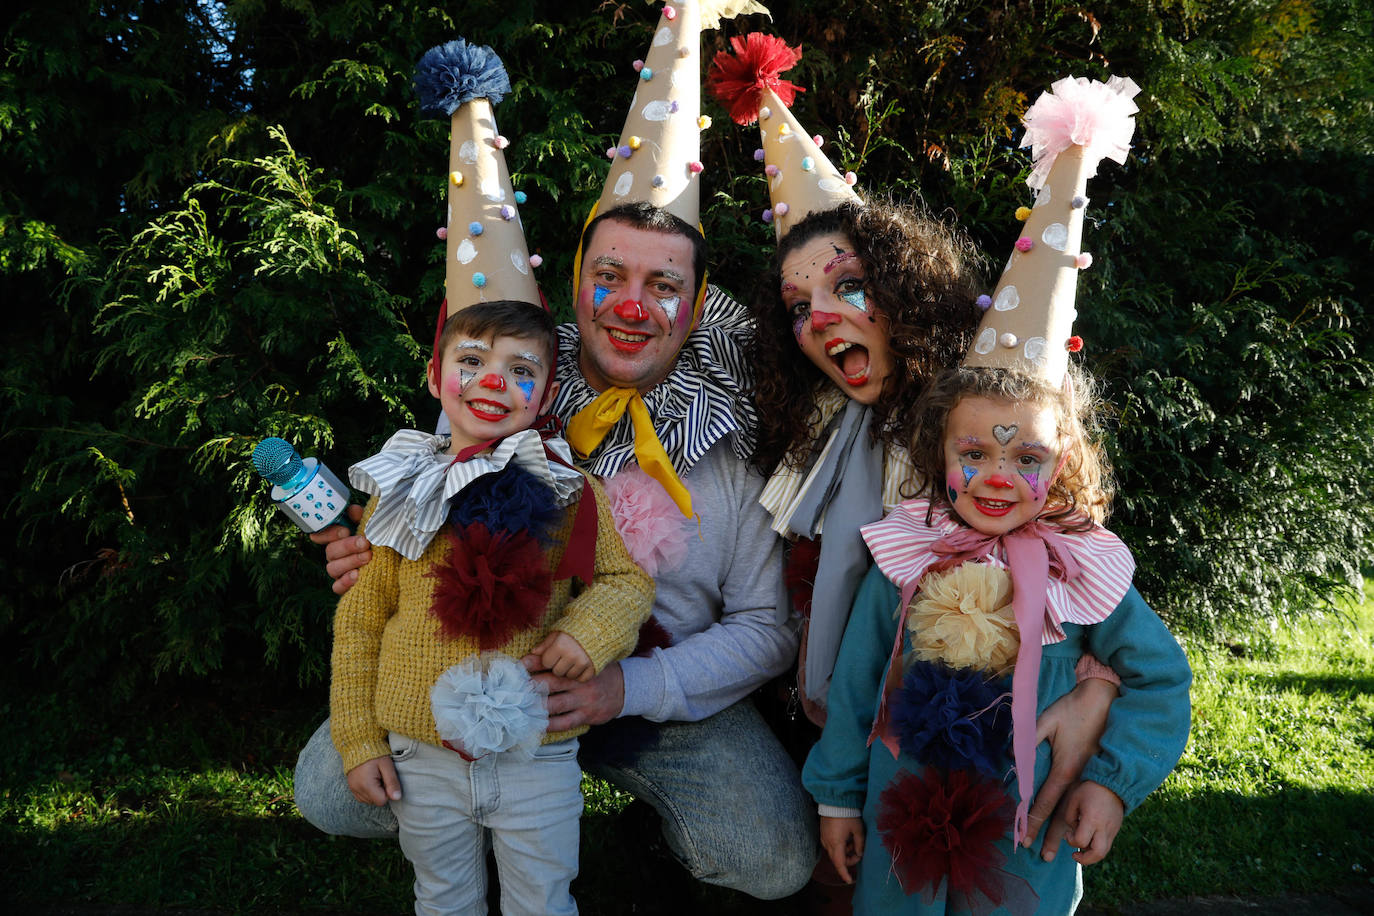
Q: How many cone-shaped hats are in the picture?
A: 4